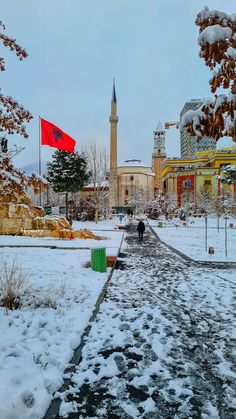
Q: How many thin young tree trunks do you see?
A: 3